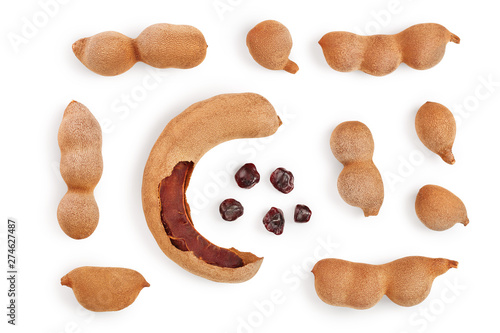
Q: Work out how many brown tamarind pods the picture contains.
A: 10